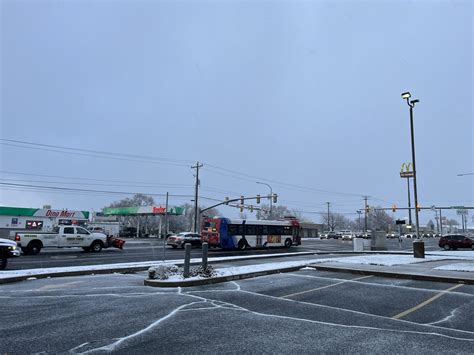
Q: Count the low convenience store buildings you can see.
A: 1